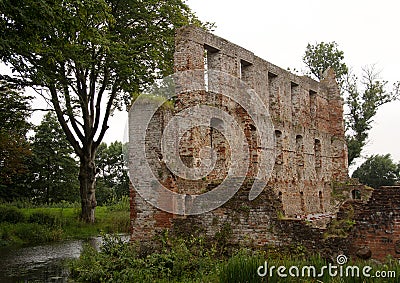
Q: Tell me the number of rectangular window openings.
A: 5